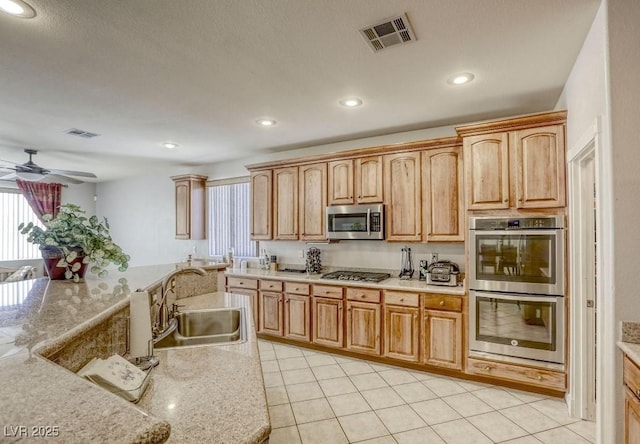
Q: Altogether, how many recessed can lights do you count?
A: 5